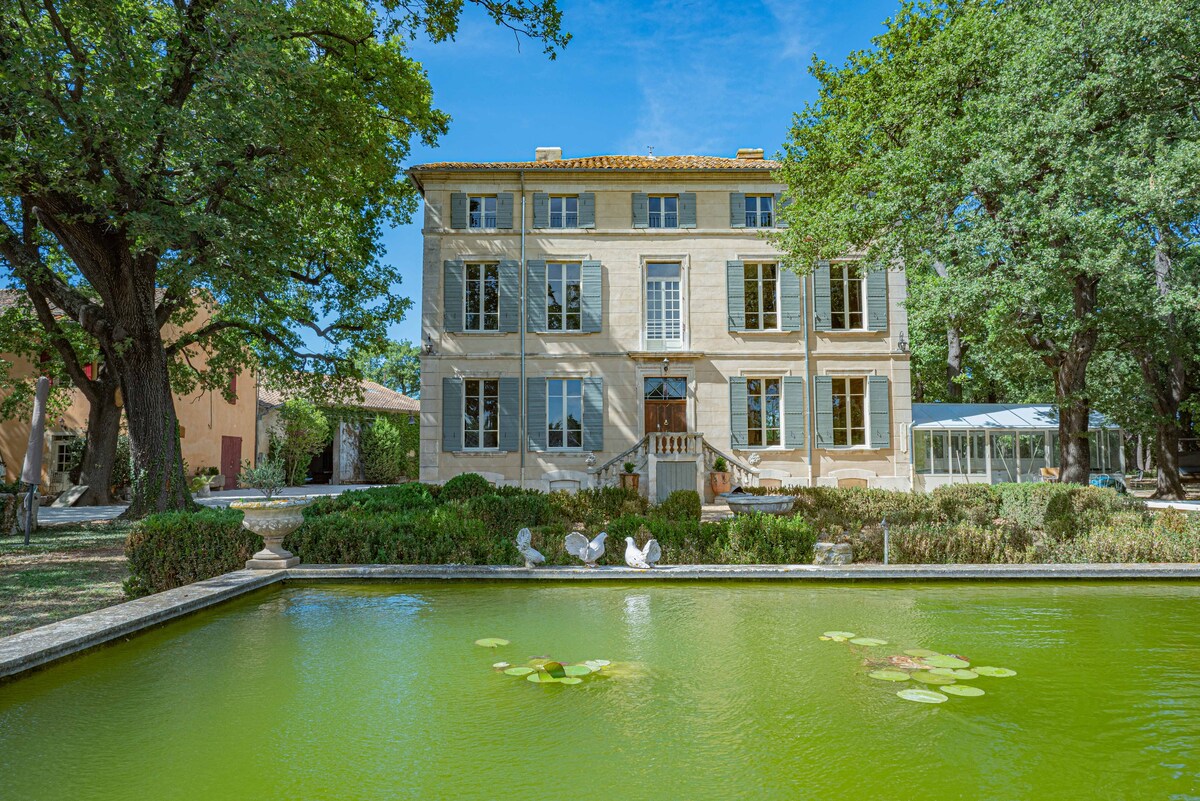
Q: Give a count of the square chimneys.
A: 2